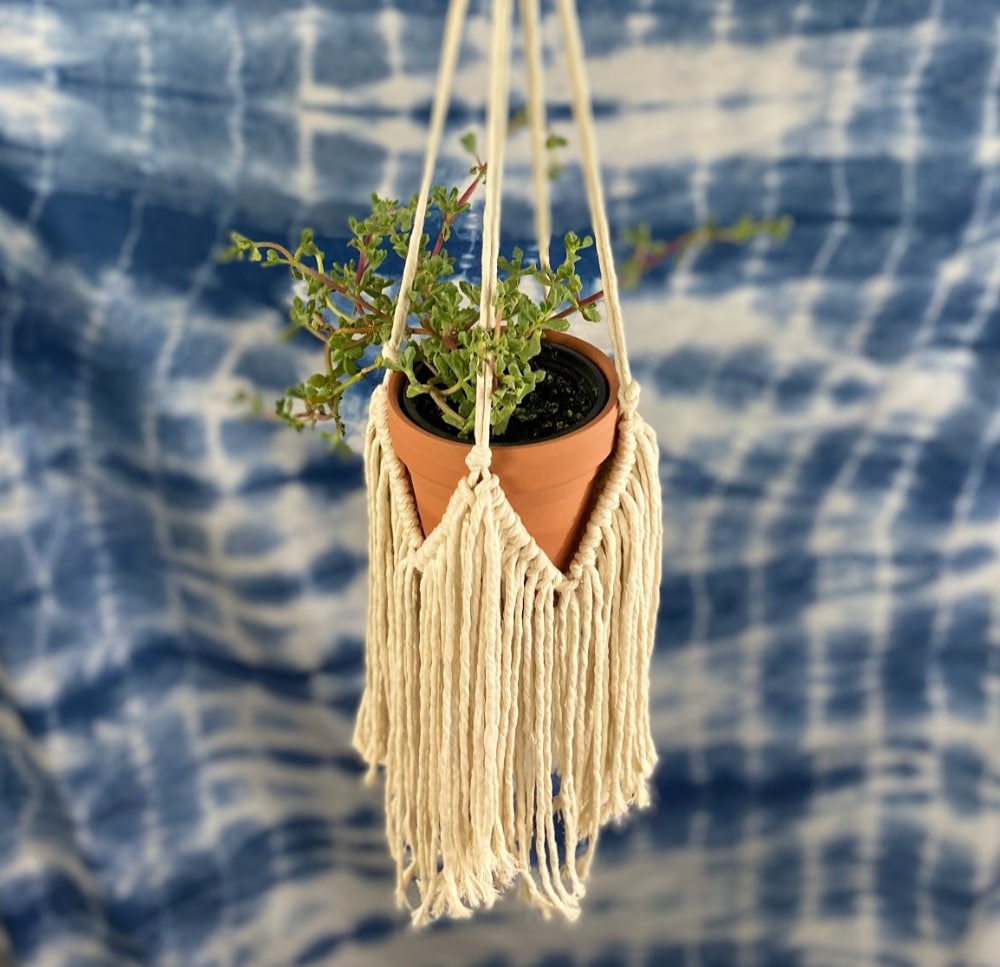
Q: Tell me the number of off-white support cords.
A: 4